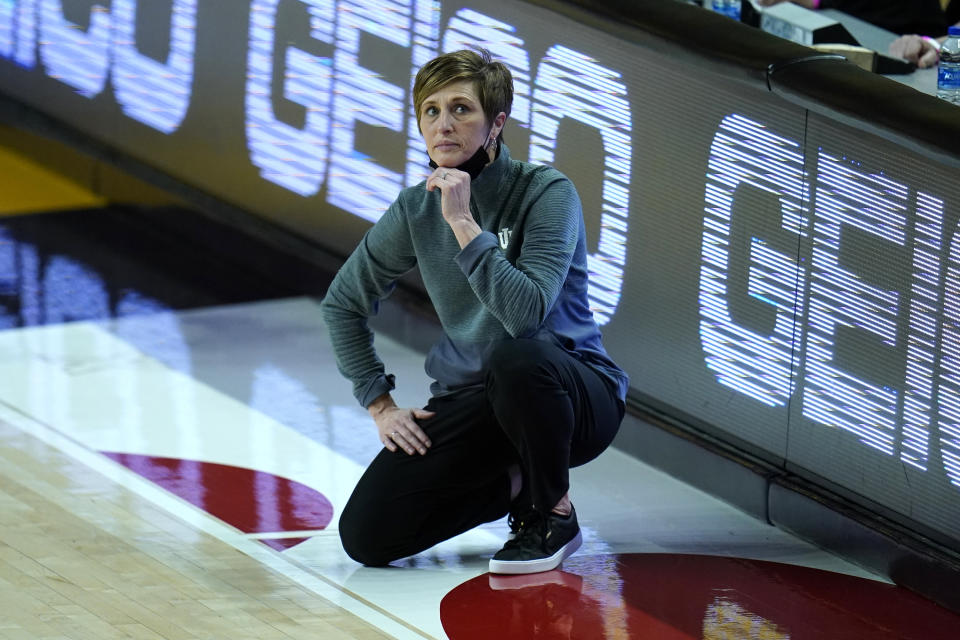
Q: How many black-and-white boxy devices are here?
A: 1